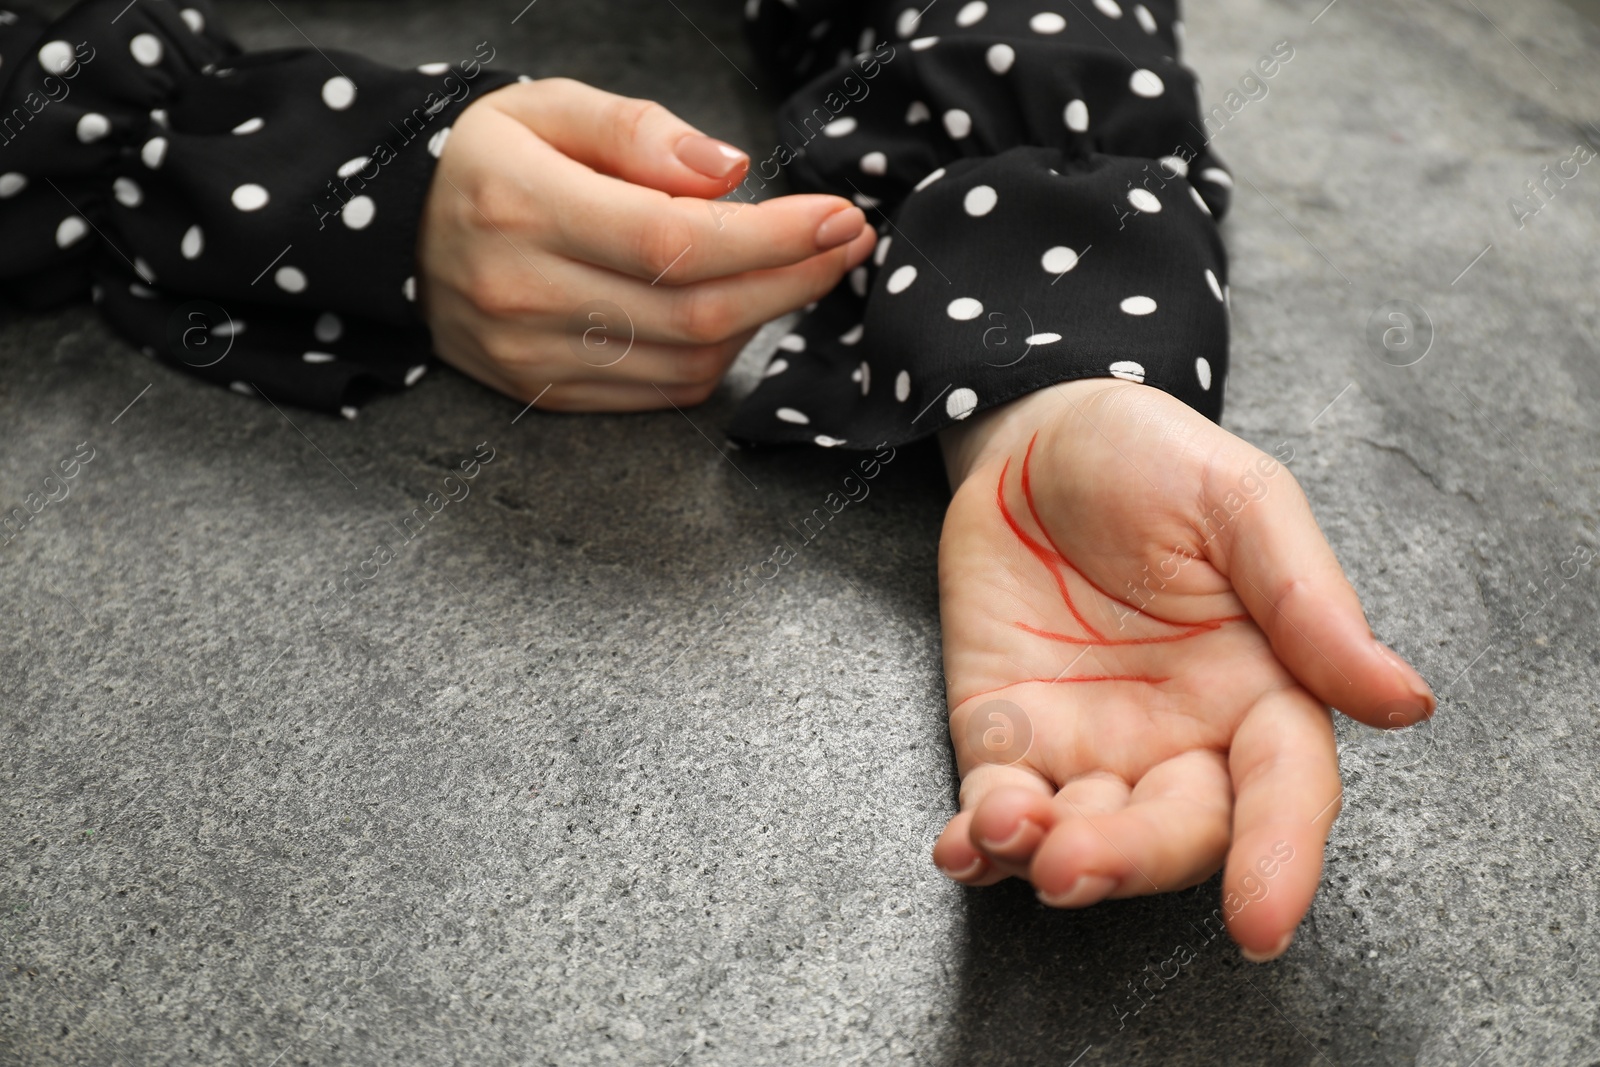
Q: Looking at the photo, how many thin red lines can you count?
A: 4